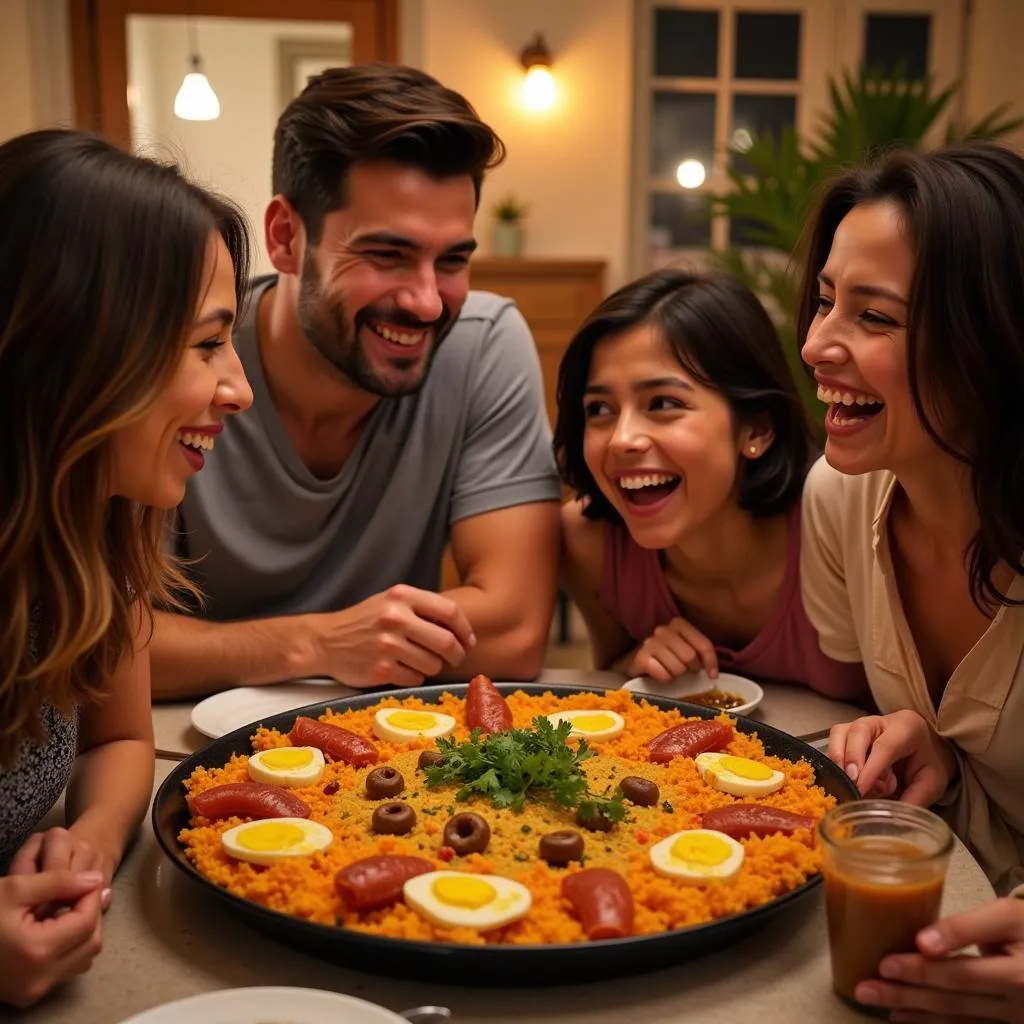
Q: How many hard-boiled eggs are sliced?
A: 7